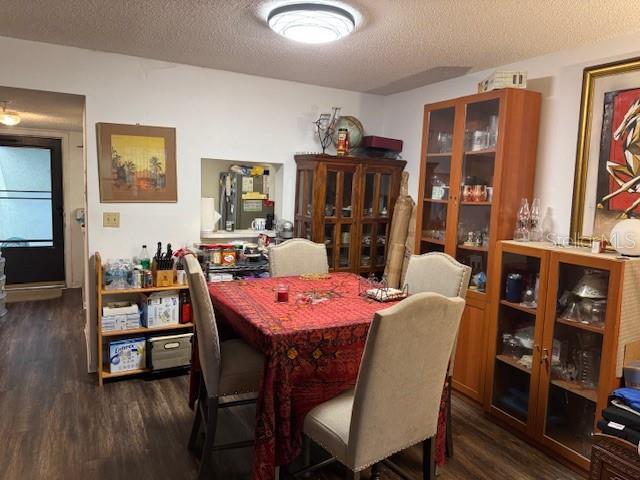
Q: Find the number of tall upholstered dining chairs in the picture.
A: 4